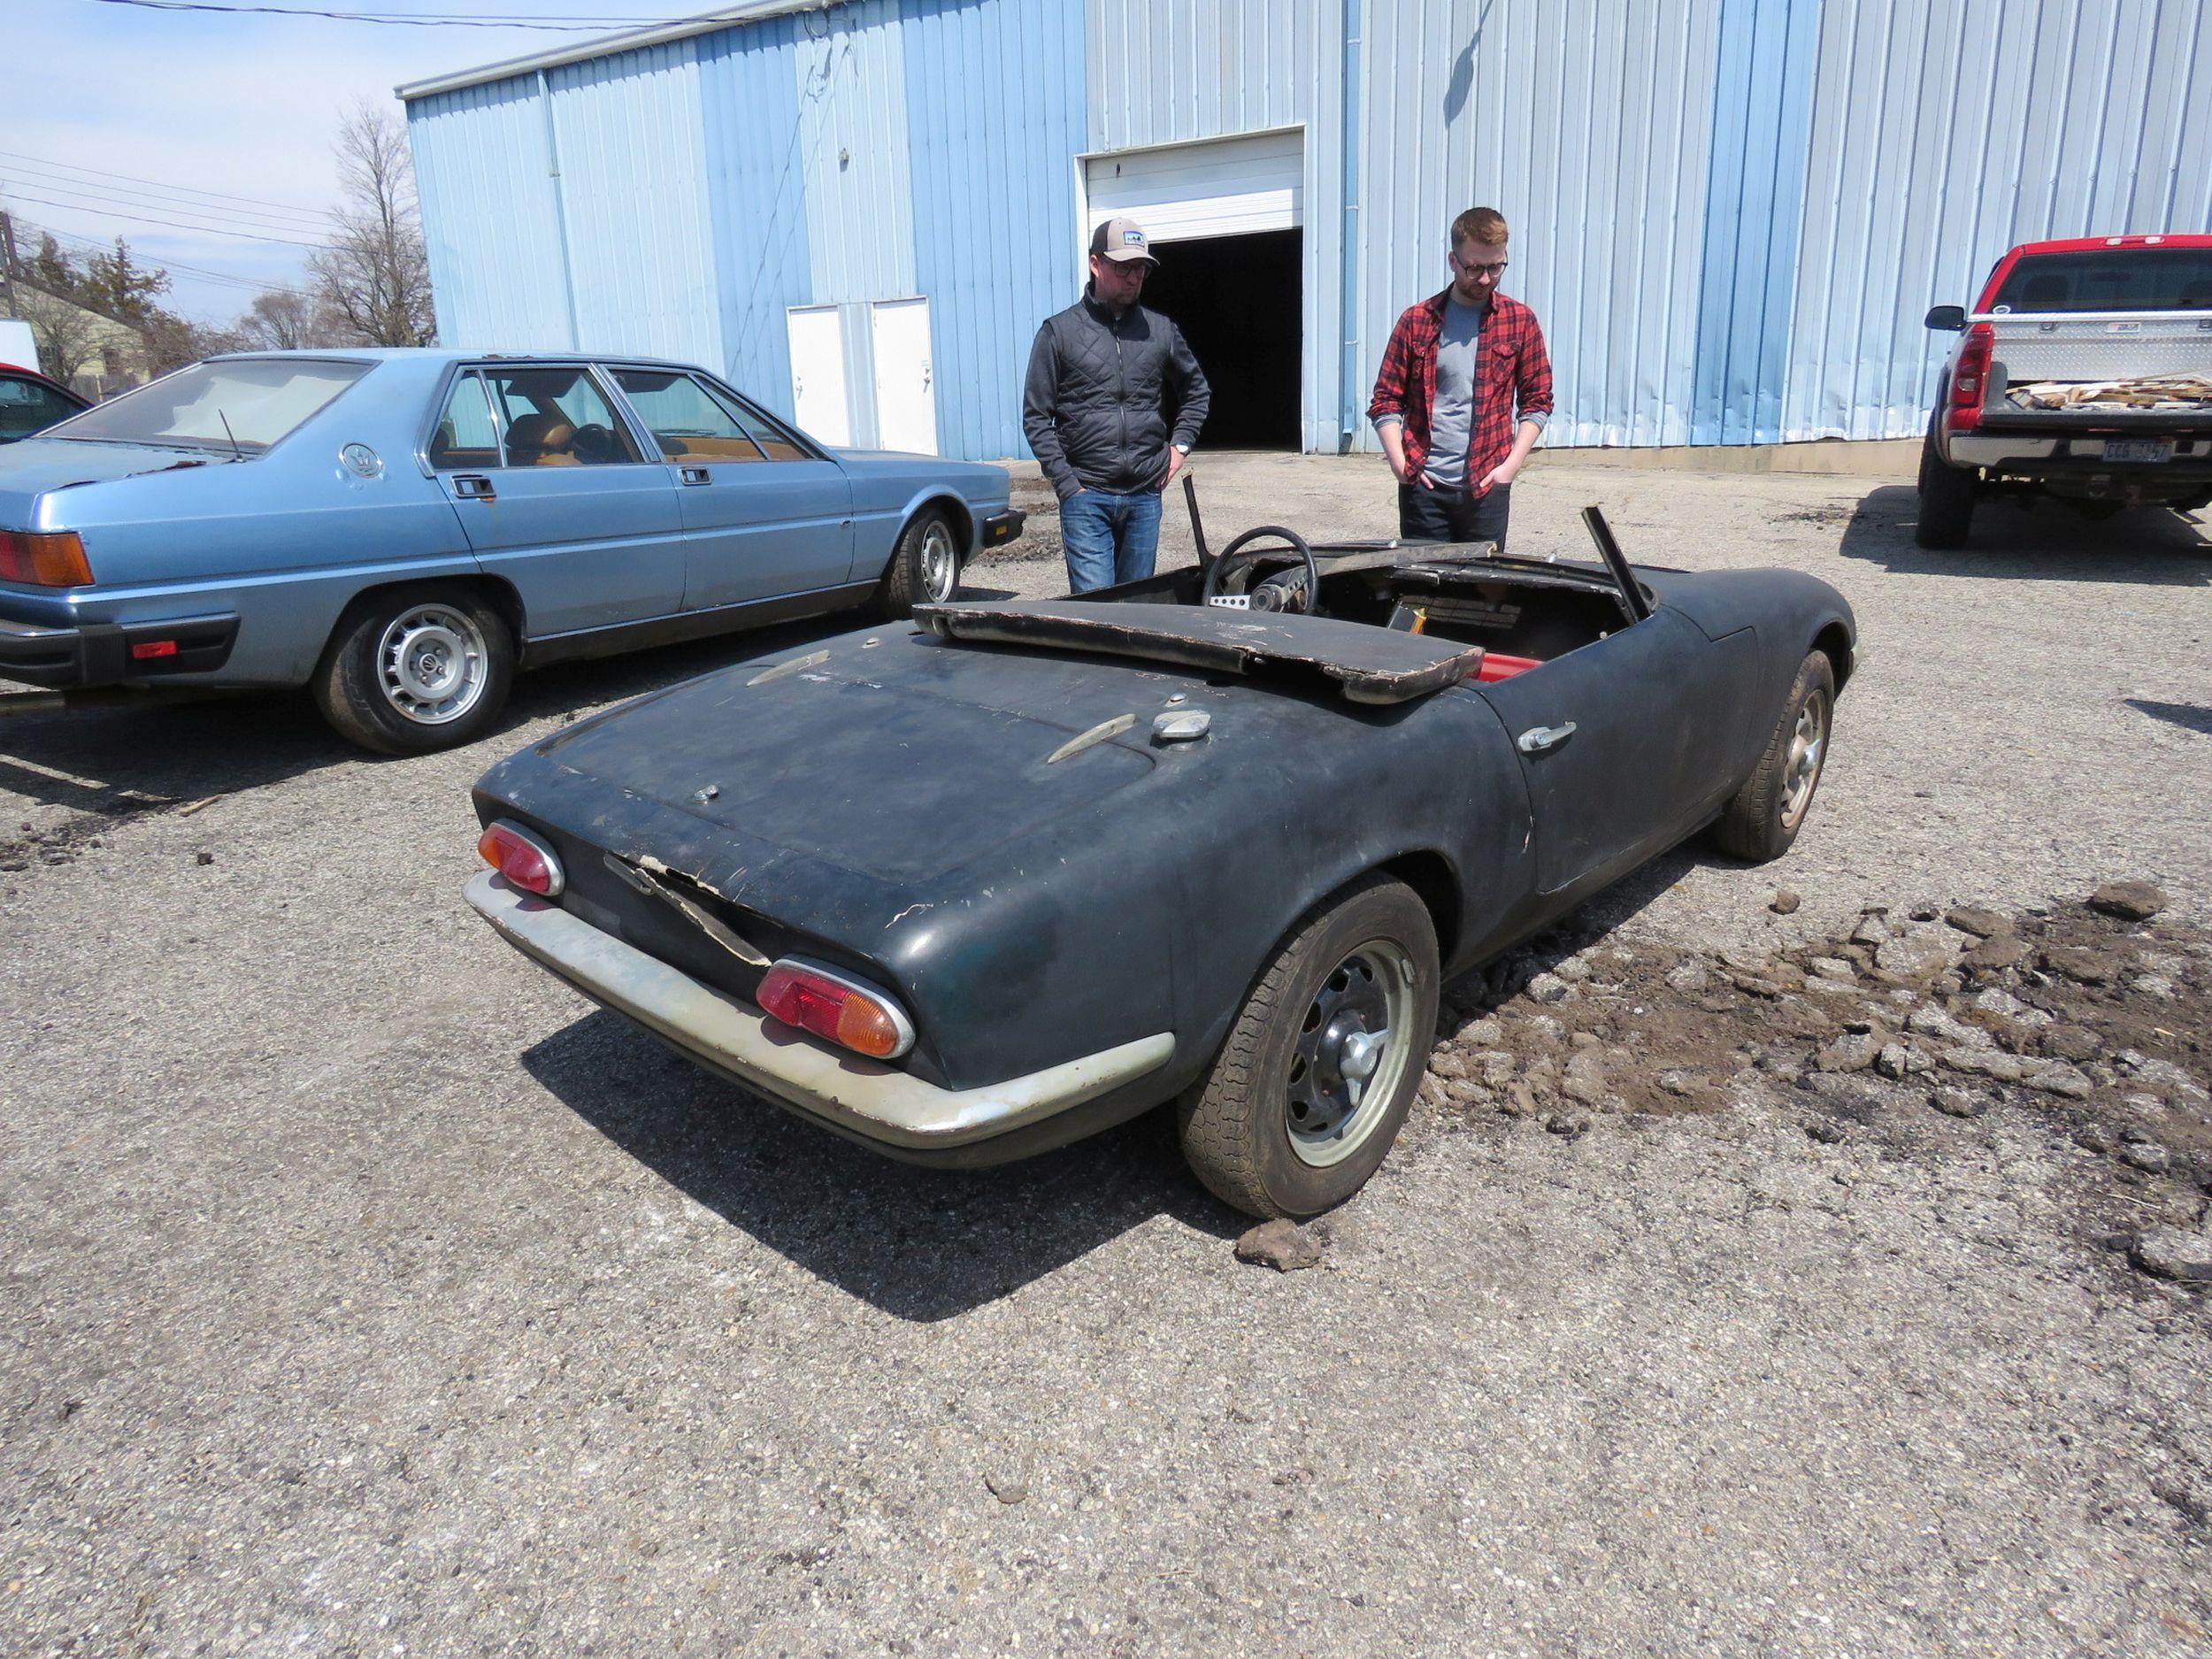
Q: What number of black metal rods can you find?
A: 2